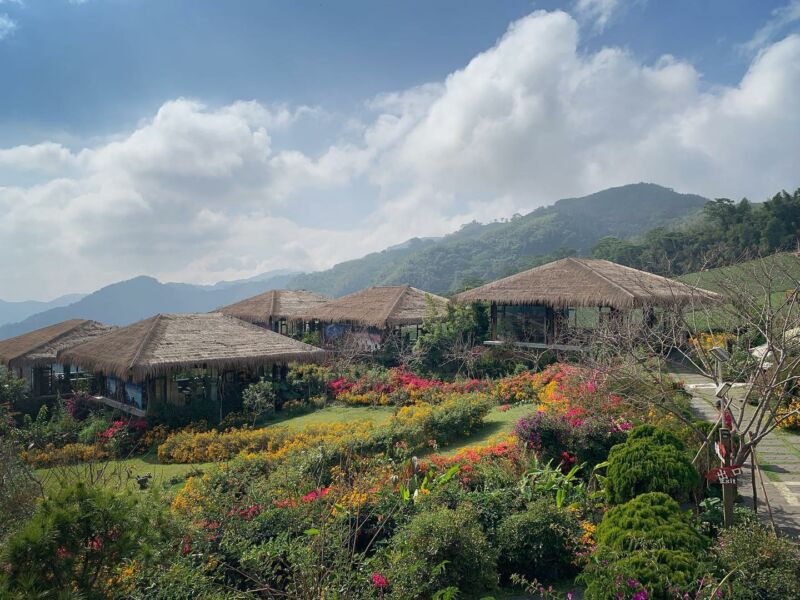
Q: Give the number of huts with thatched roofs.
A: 5